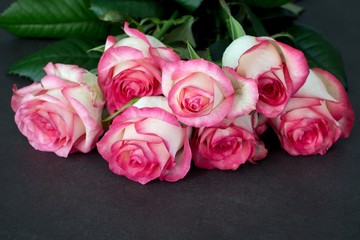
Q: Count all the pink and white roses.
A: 7